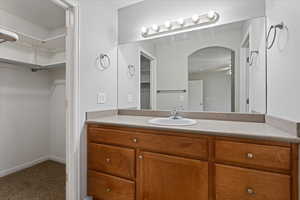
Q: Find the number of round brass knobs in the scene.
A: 6